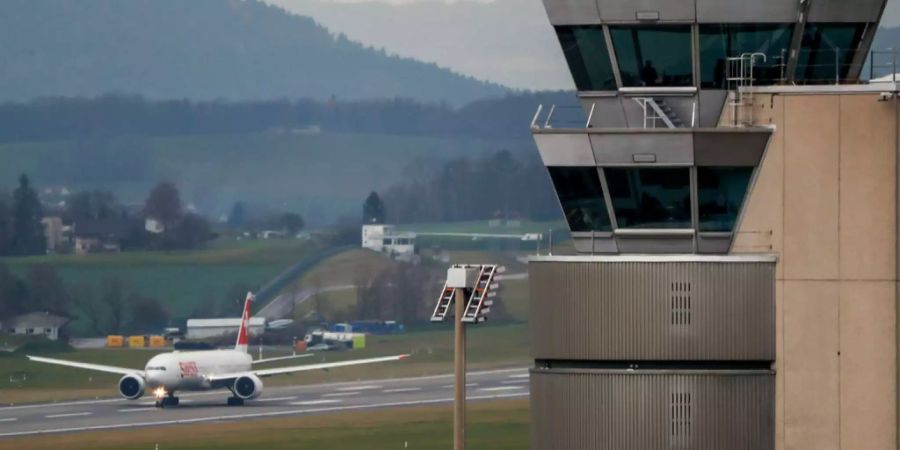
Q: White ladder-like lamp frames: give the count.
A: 2